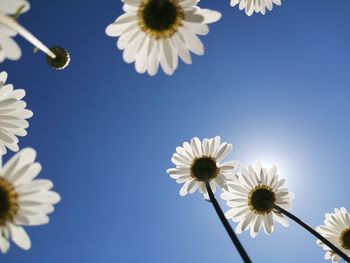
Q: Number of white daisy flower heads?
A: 8